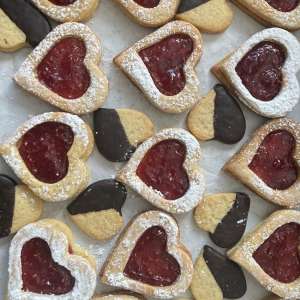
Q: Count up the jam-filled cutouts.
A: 12